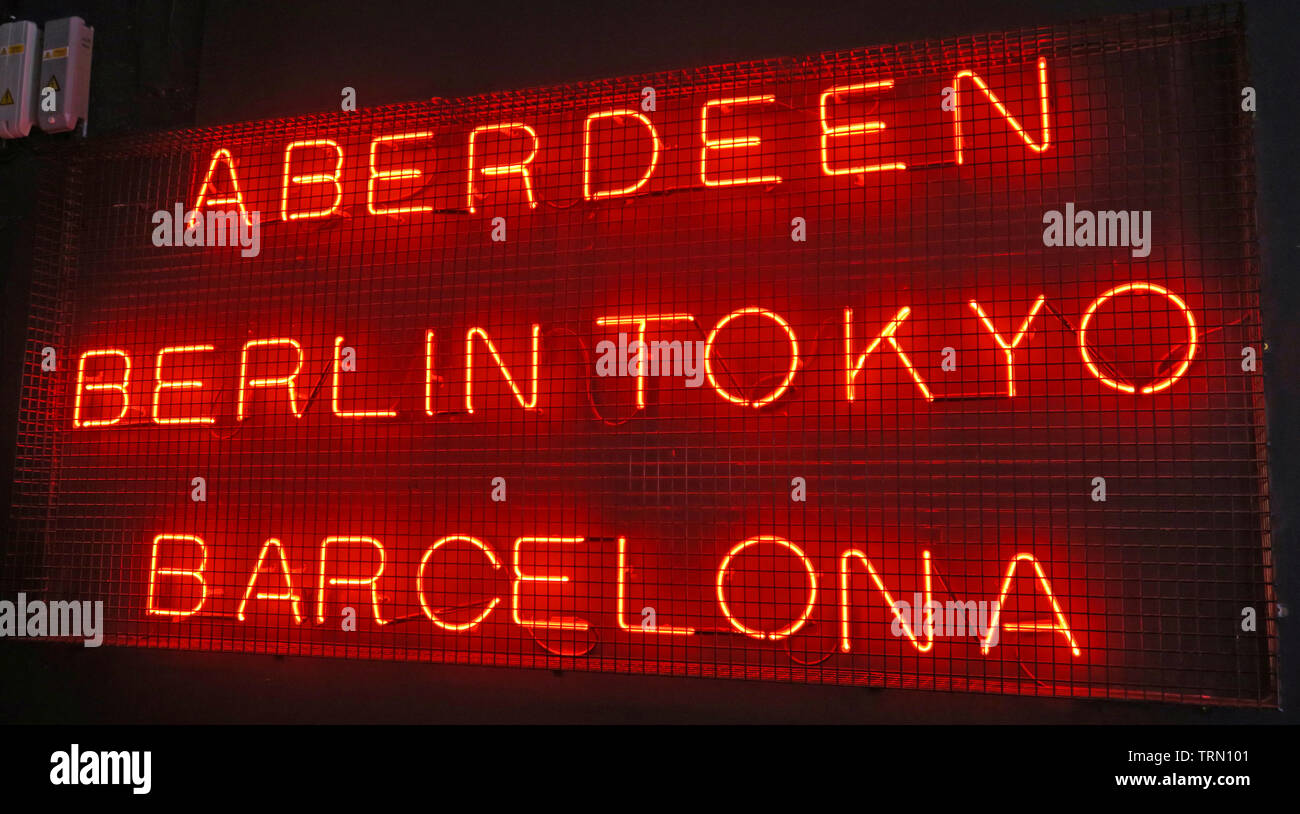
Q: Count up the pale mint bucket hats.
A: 0